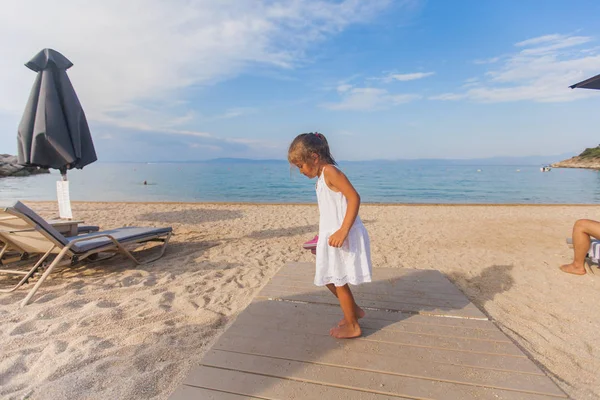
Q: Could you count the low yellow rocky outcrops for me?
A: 1